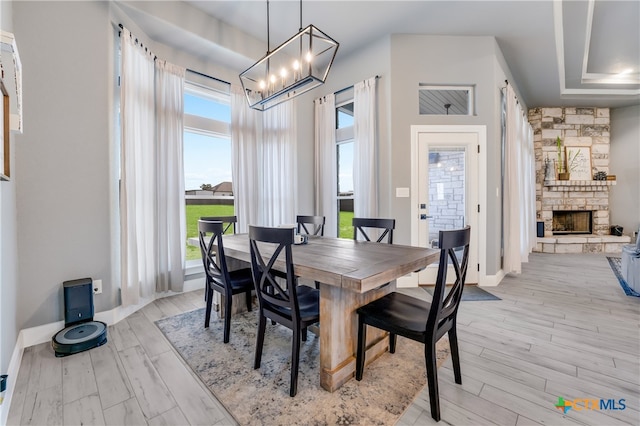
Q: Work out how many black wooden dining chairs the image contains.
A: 6